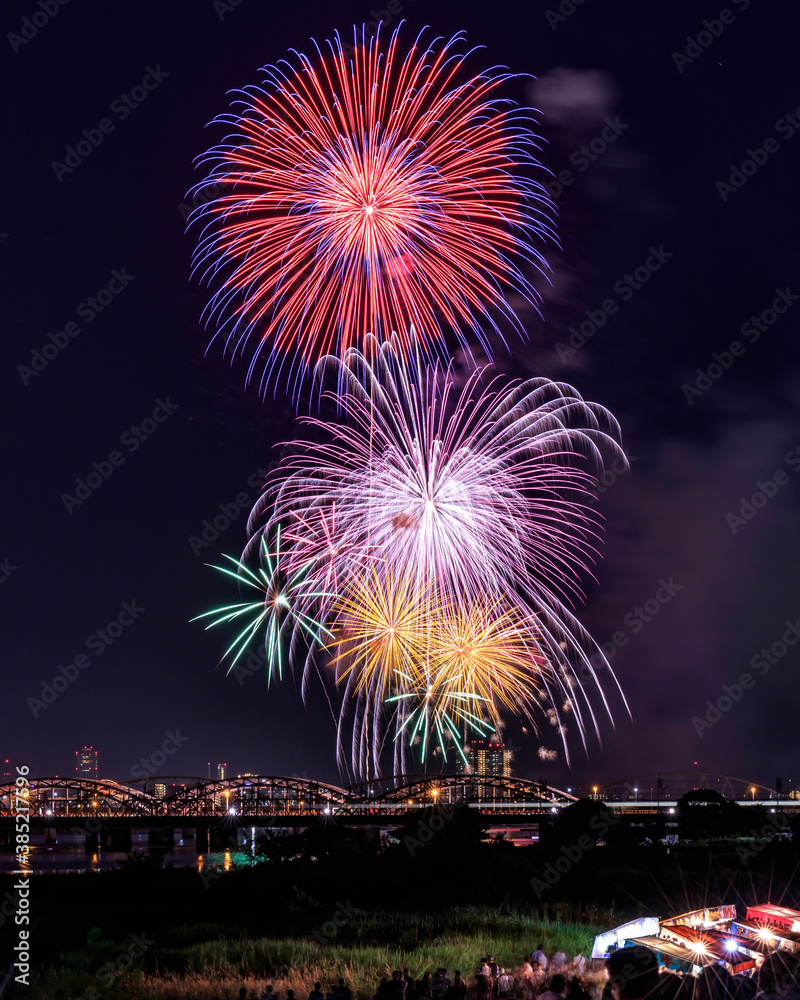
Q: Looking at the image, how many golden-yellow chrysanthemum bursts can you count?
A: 2